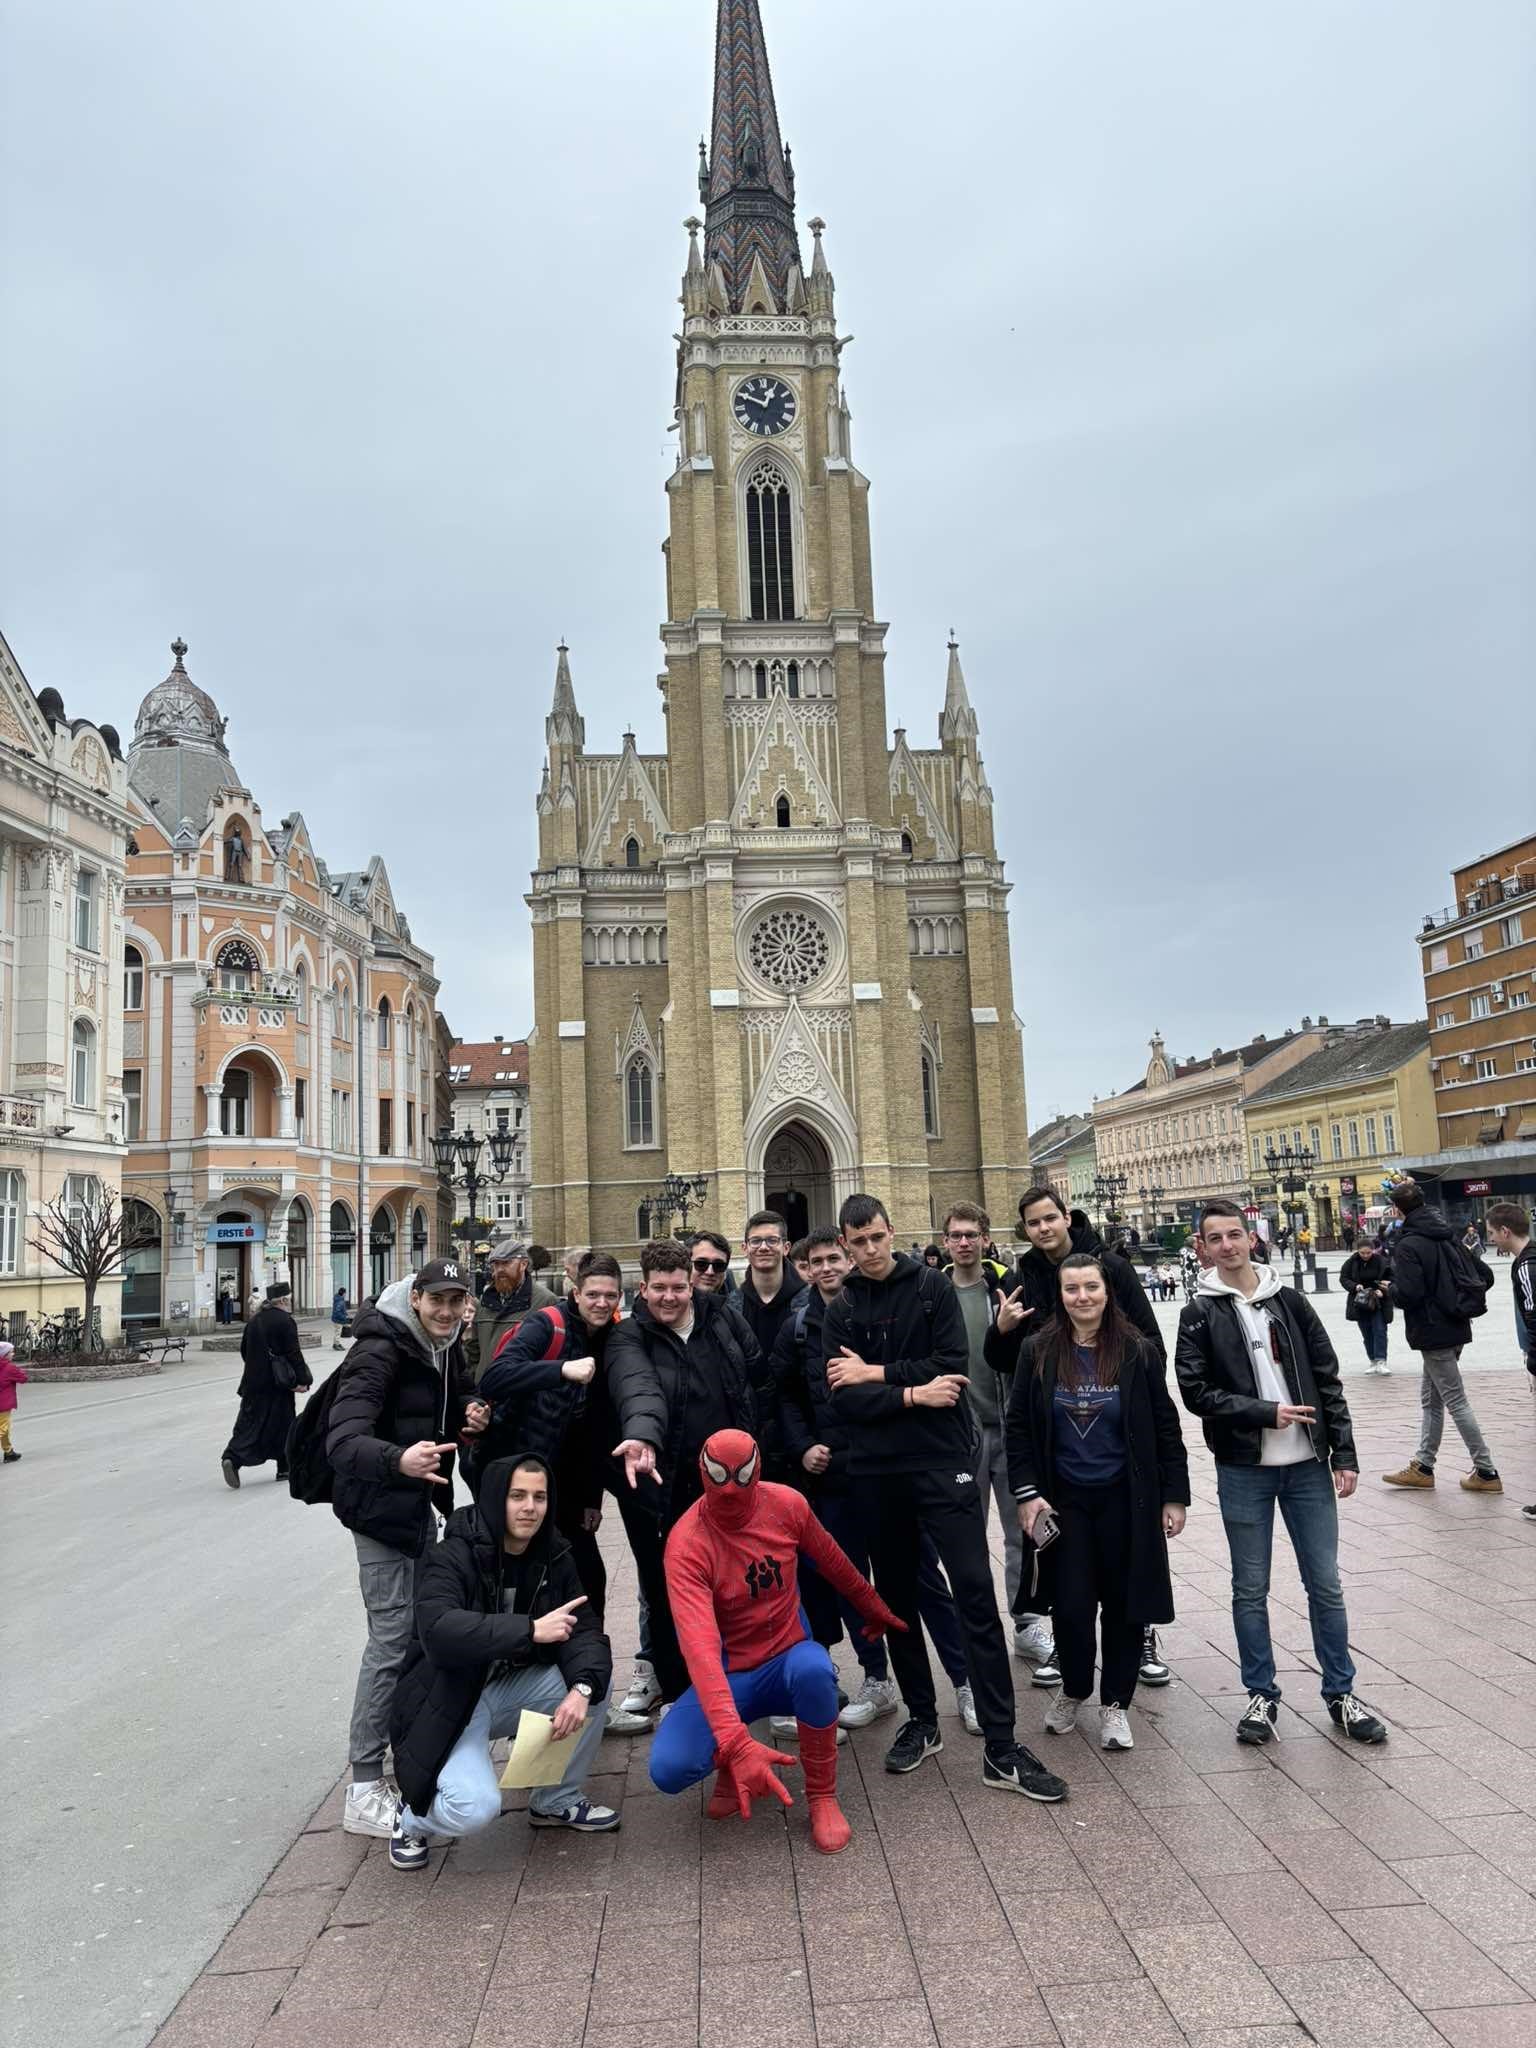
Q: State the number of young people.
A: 13